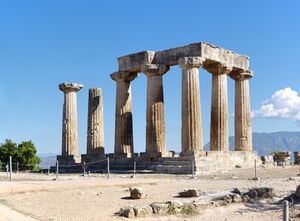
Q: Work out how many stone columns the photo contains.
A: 7